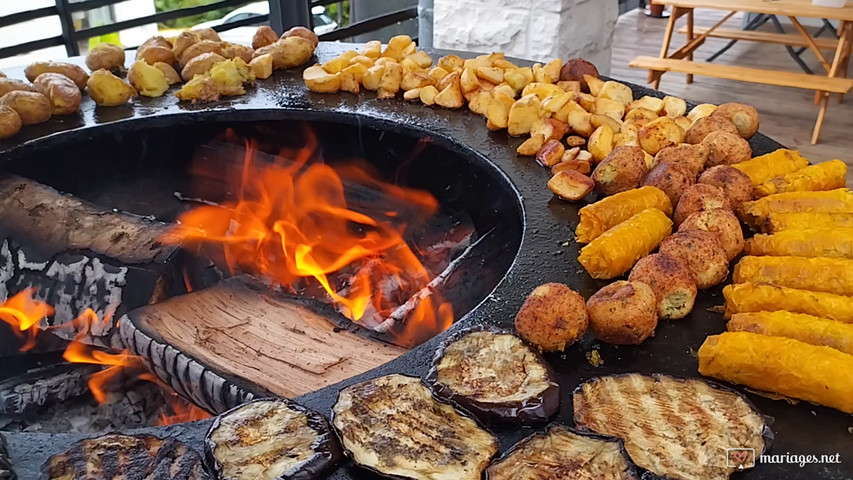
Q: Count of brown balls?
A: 13